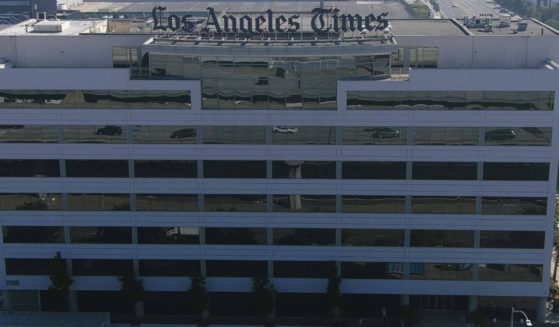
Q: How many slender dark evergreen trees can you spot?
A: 5